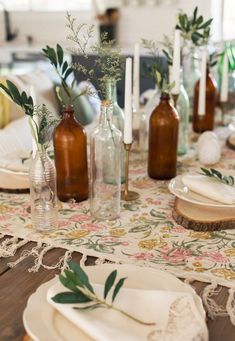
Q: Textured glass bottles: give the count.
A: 1